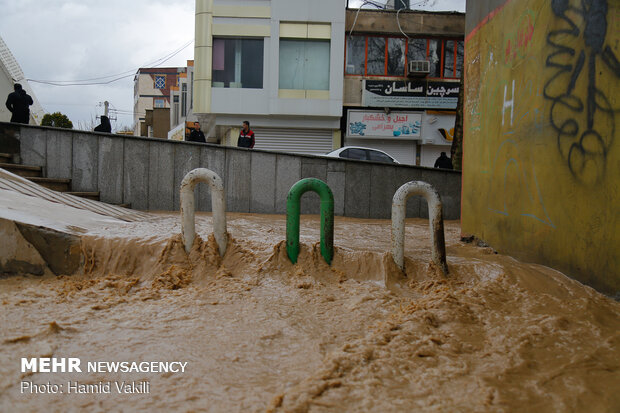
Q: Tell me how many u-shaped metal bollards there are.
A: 3